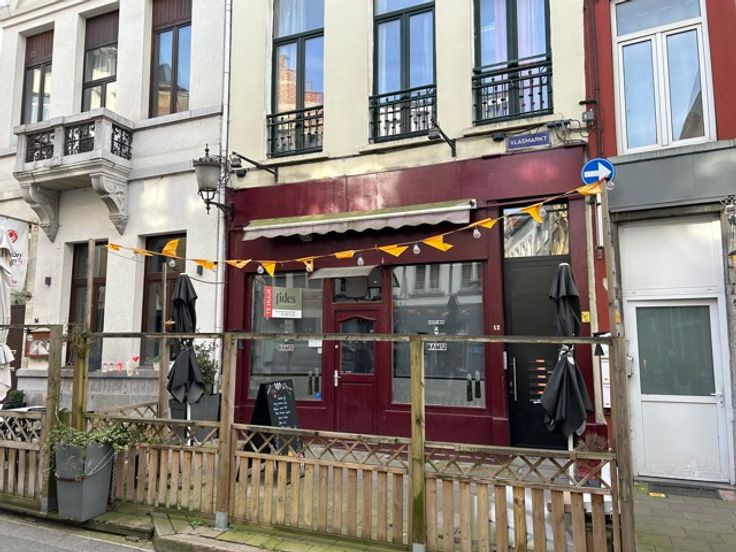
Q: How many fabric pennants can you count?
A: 13